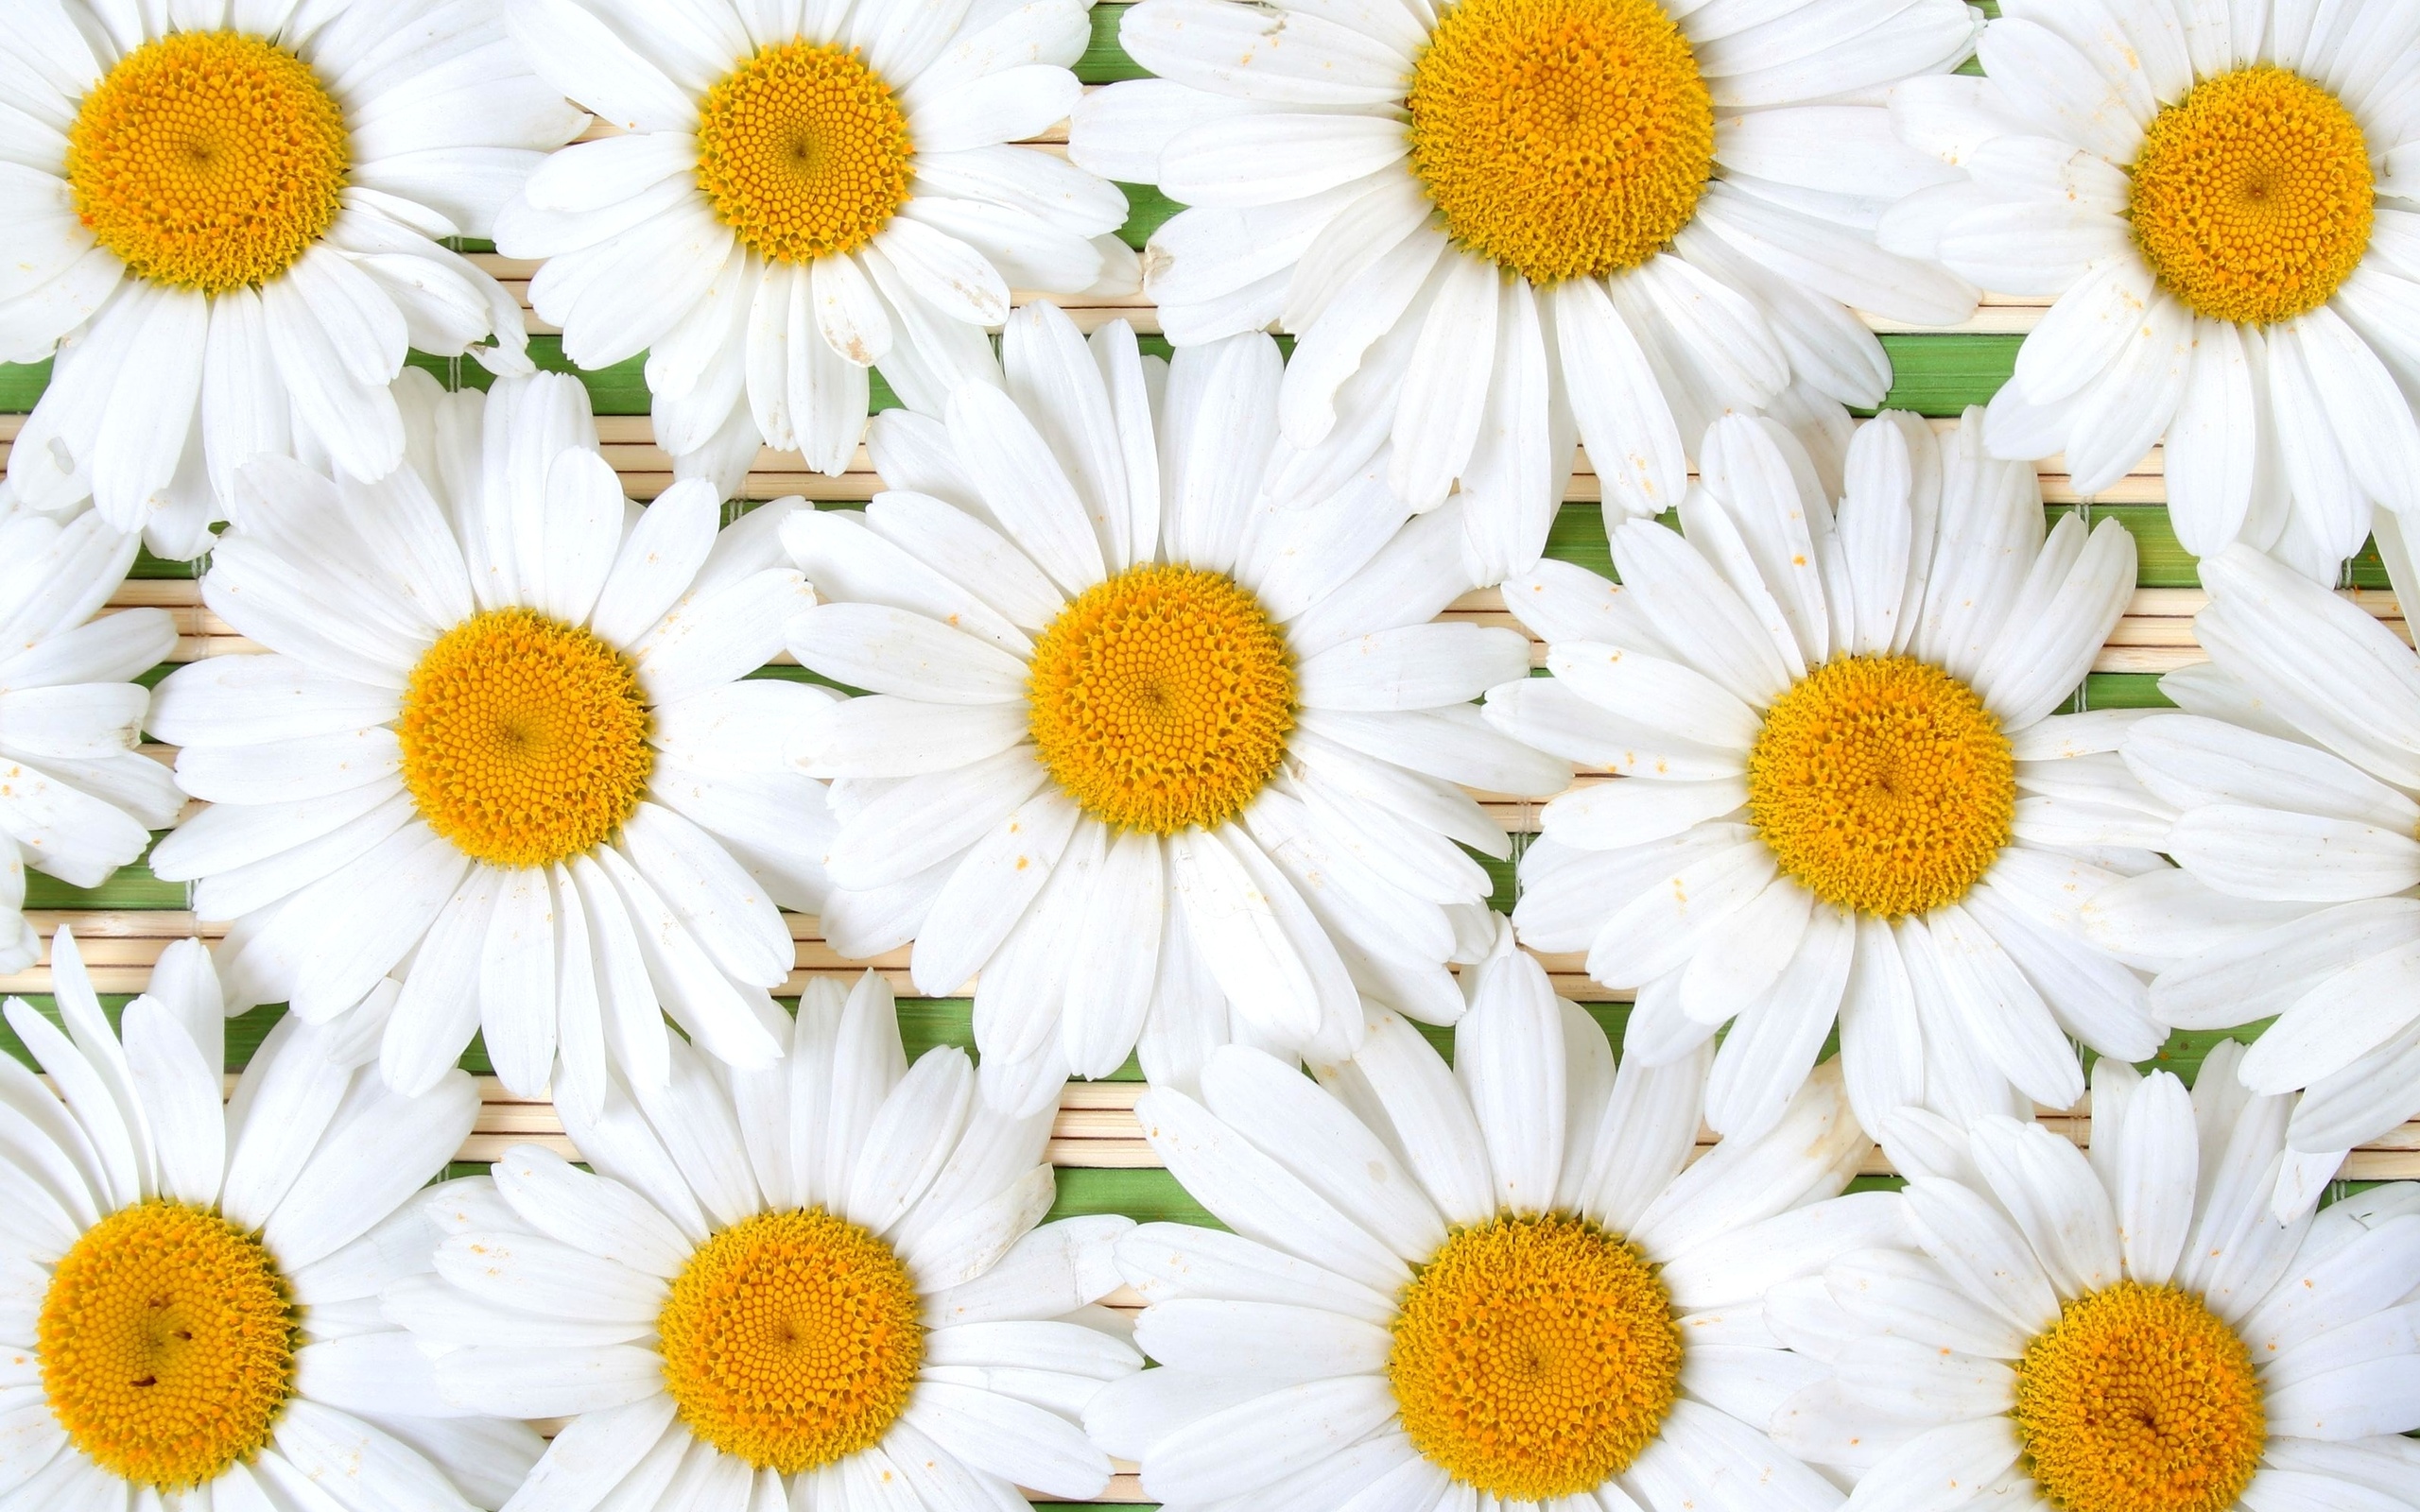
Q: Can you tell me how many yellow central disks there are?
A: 11